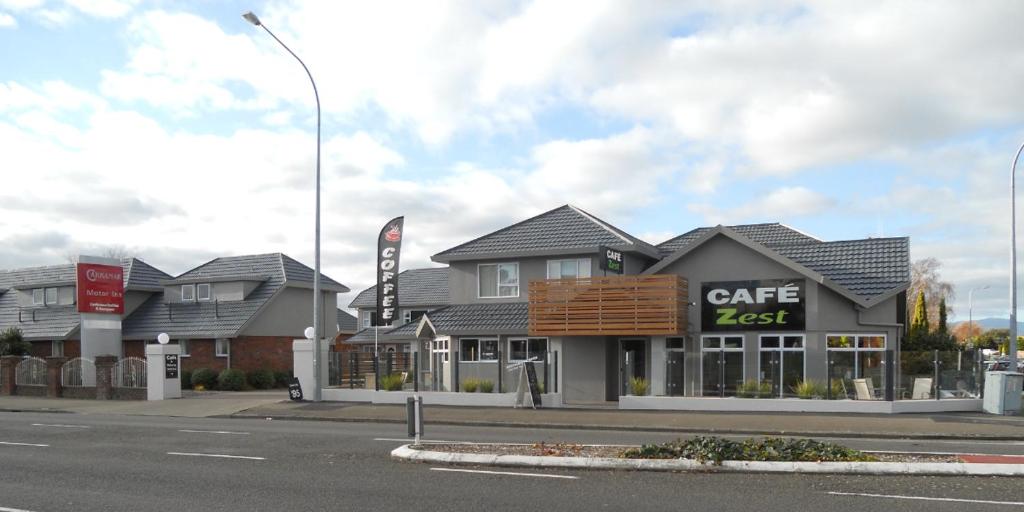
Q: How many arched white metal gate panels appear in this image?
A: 3